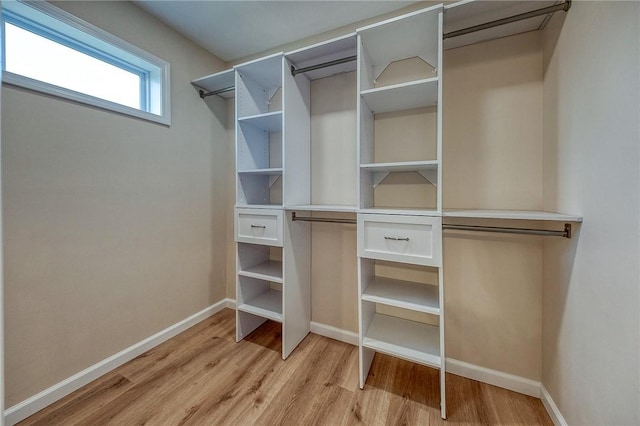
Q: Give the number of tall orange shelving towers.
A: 0